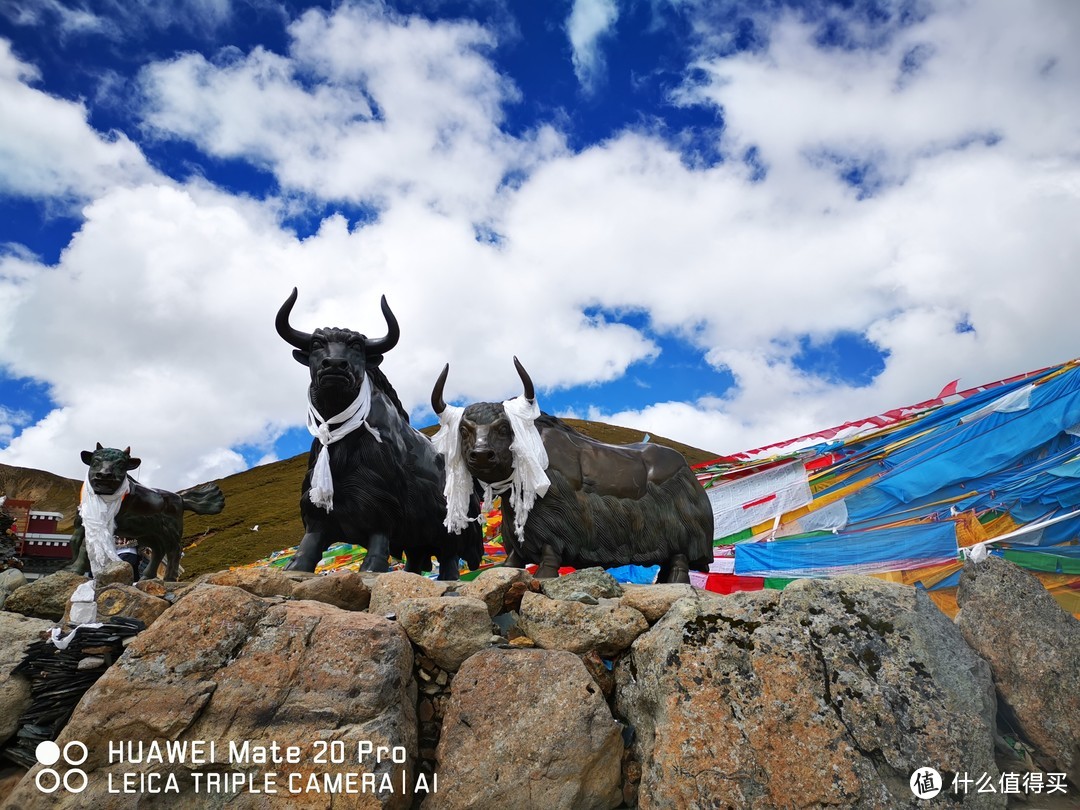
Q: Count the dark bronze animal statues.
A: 3